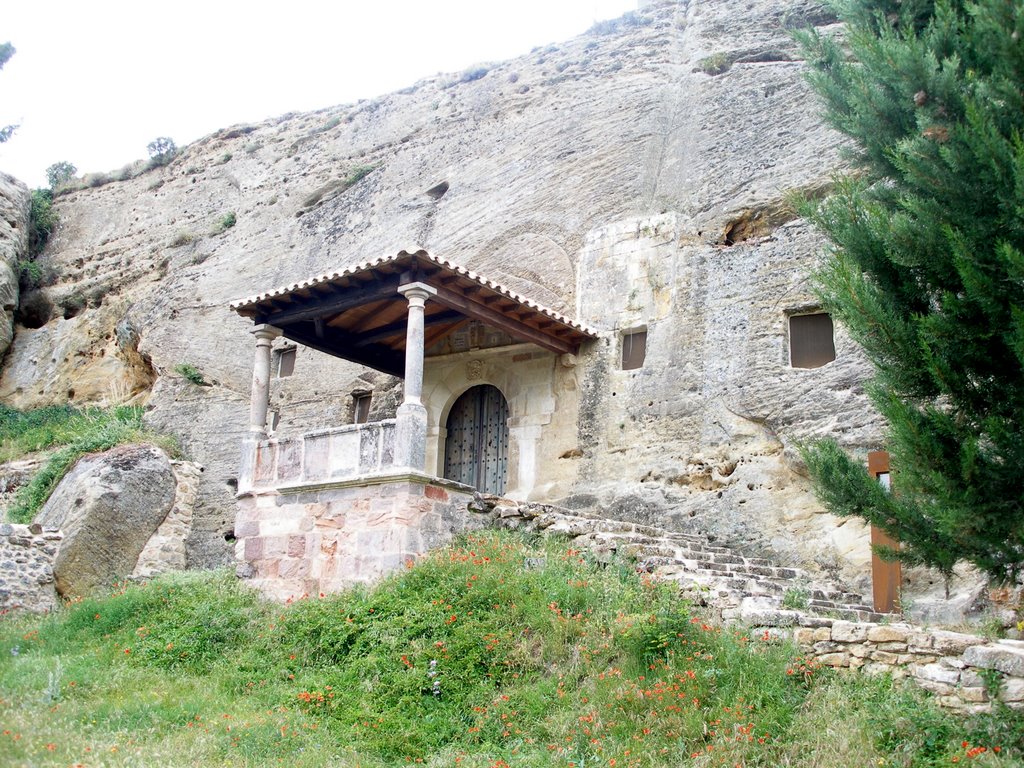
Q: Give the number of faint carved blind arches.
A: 1